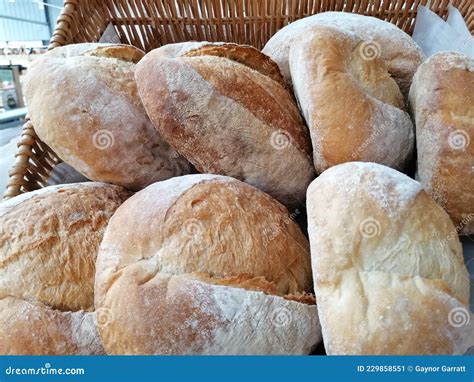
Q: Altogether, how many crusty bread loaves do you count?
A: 8